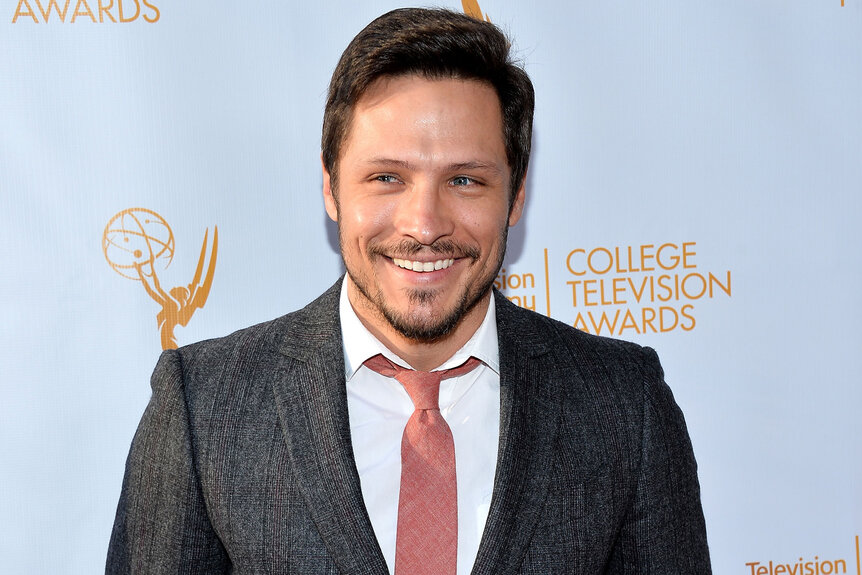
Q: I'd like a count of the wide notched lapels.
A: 2